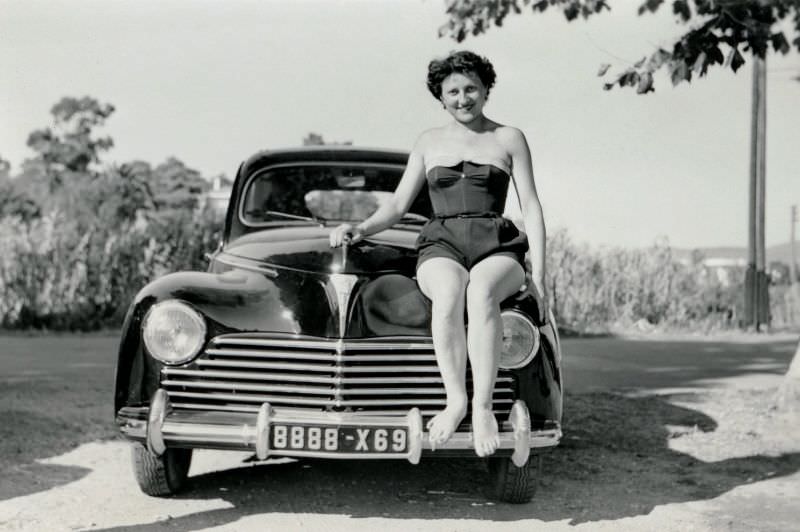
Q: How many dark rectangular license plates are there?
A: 1